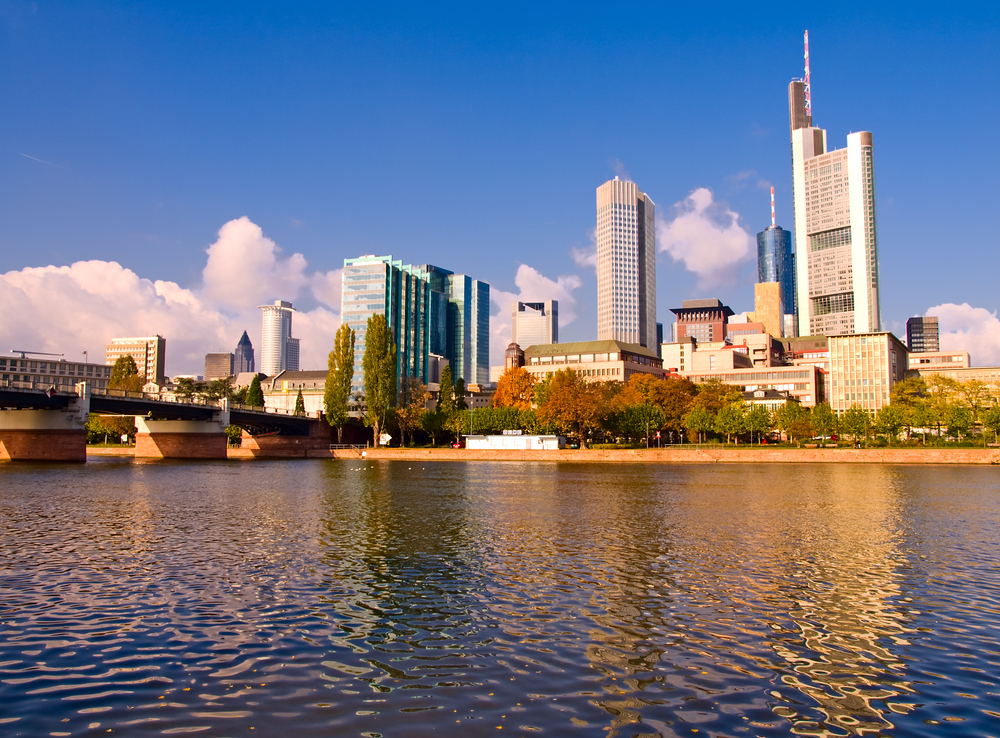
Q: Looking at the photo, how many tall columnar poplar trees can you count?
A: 2